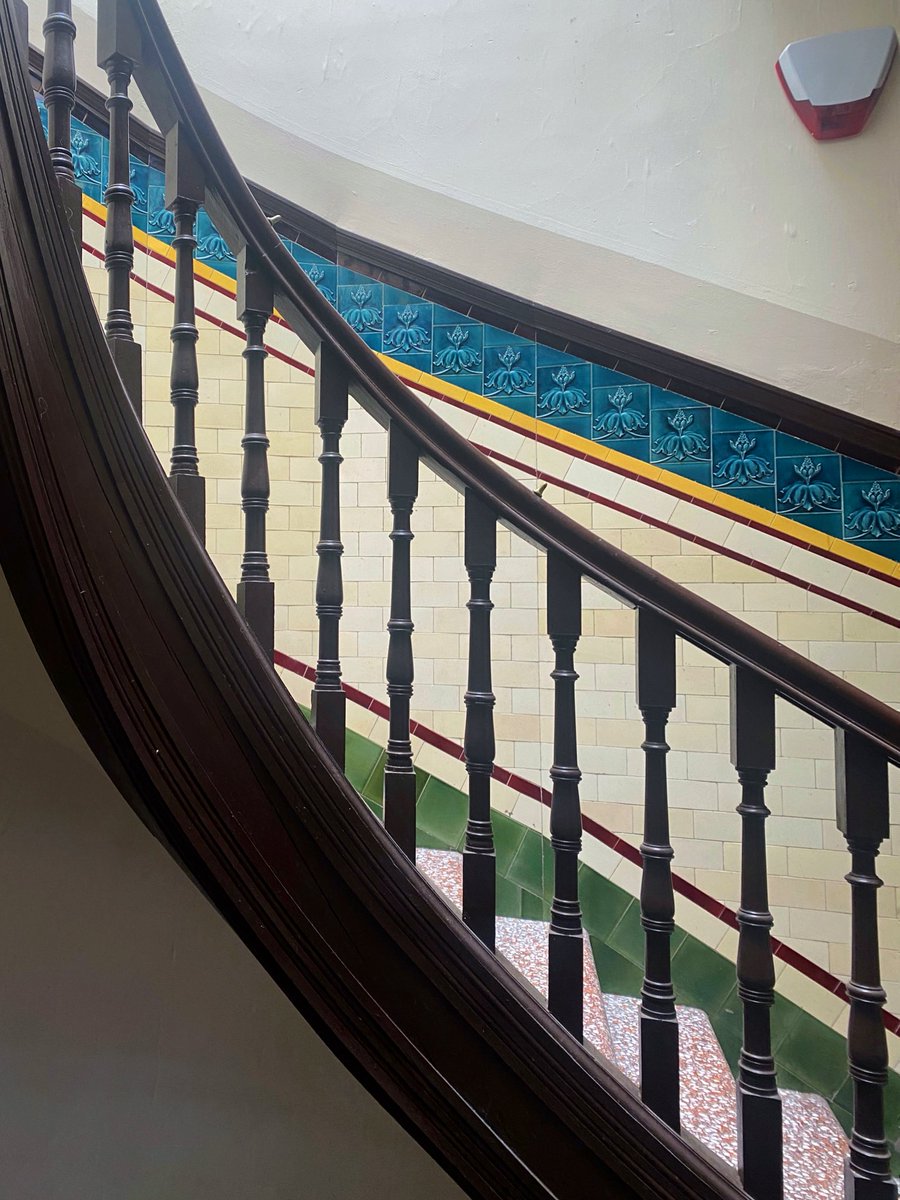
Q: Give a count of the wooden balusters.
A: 11